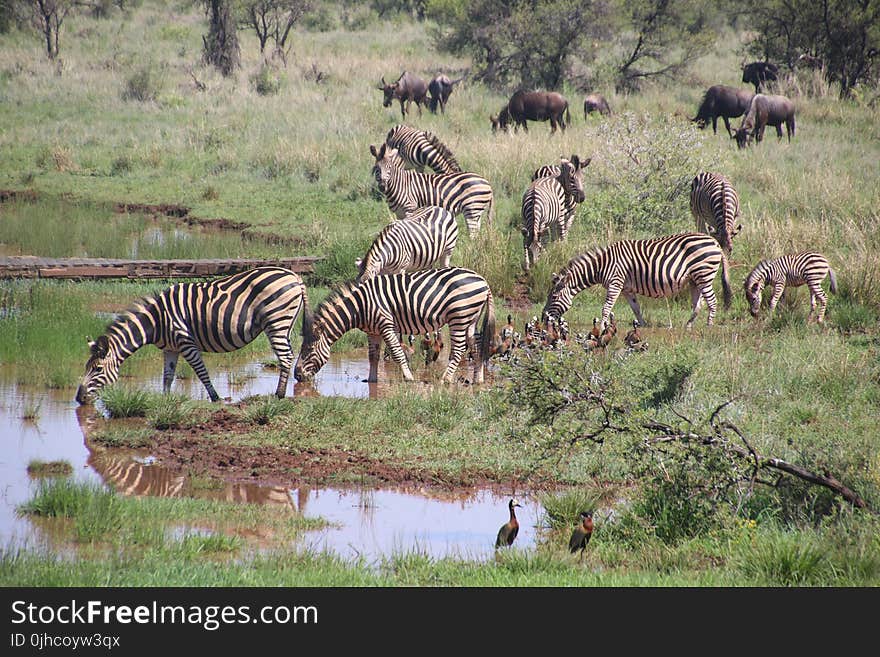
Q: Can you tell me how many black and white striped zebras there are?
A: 10